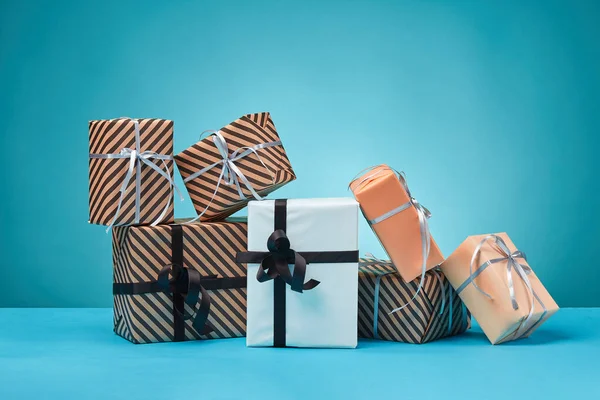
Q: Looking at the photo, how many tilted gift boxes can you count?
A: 3